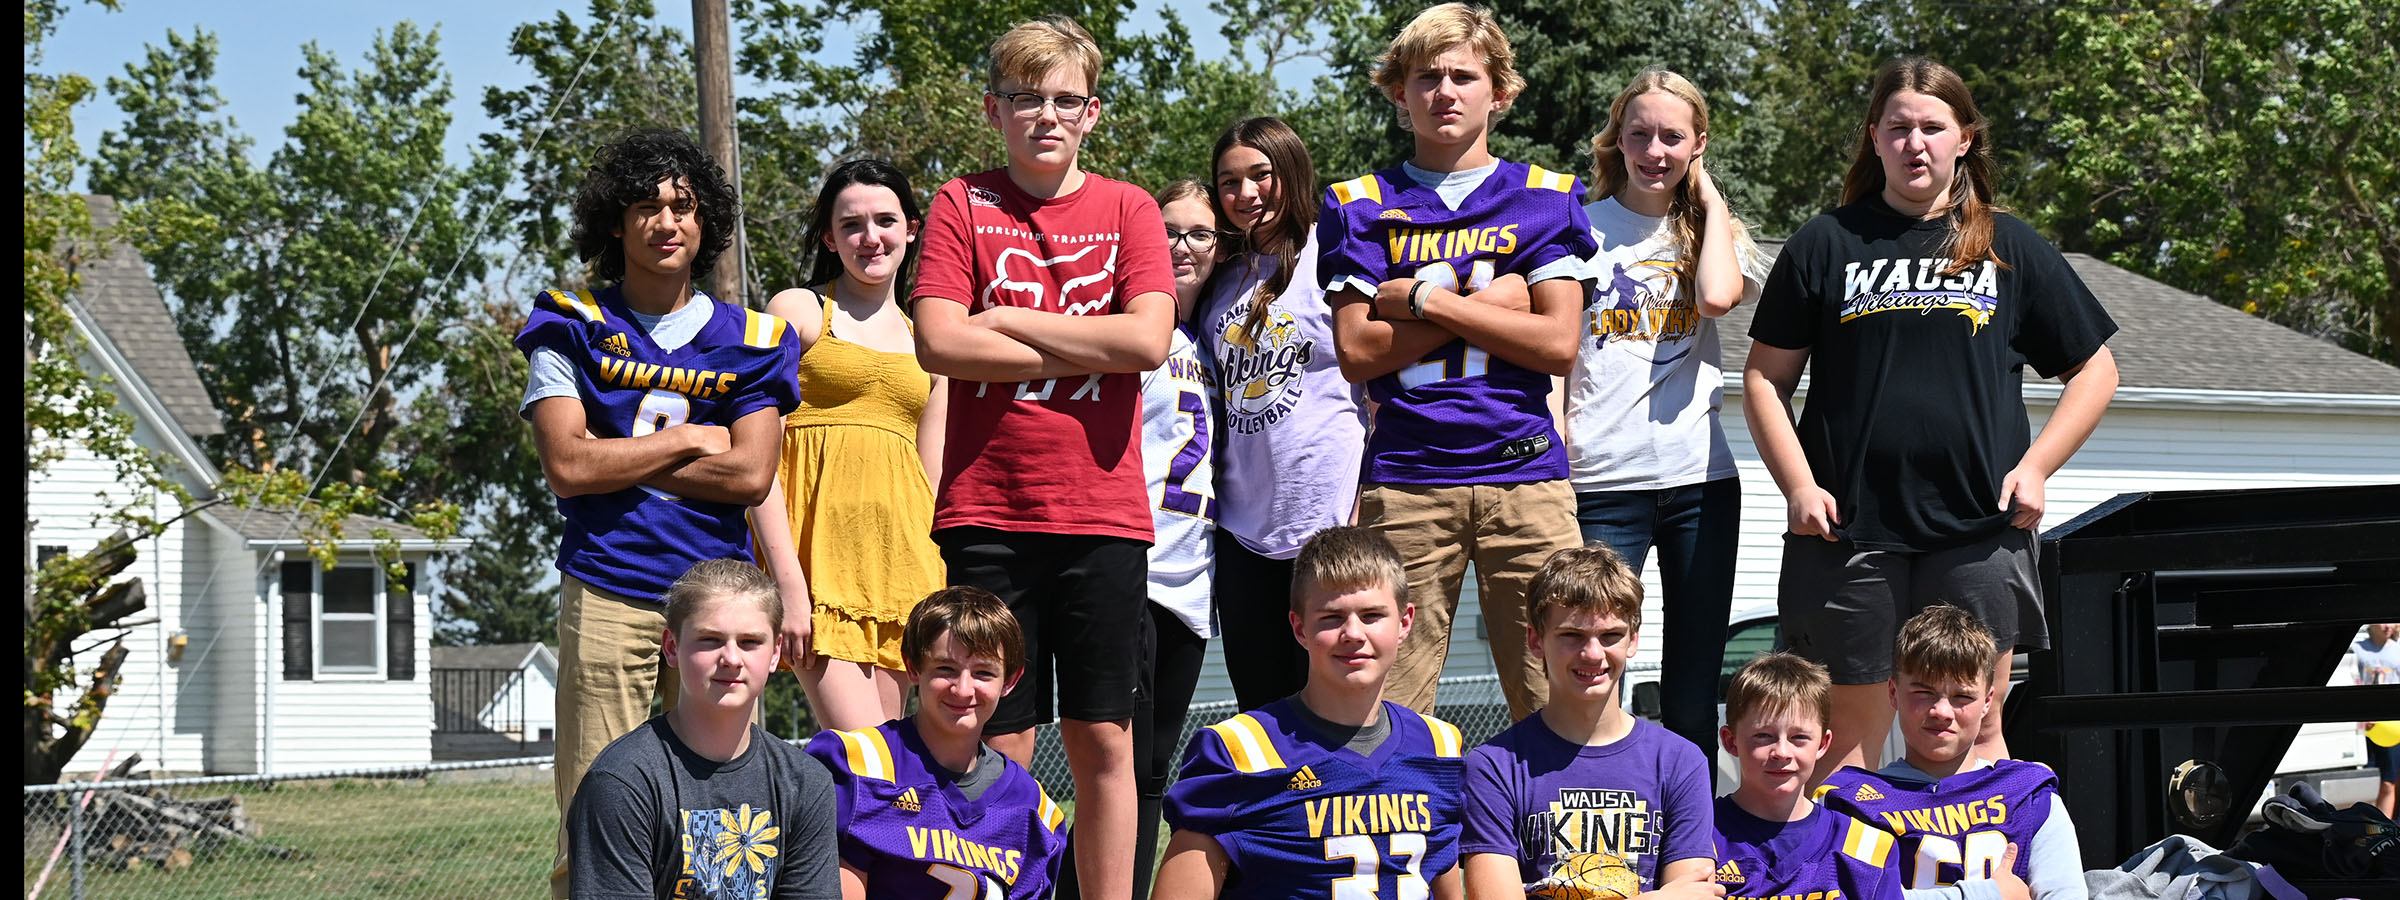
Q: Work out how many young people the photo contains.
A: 14